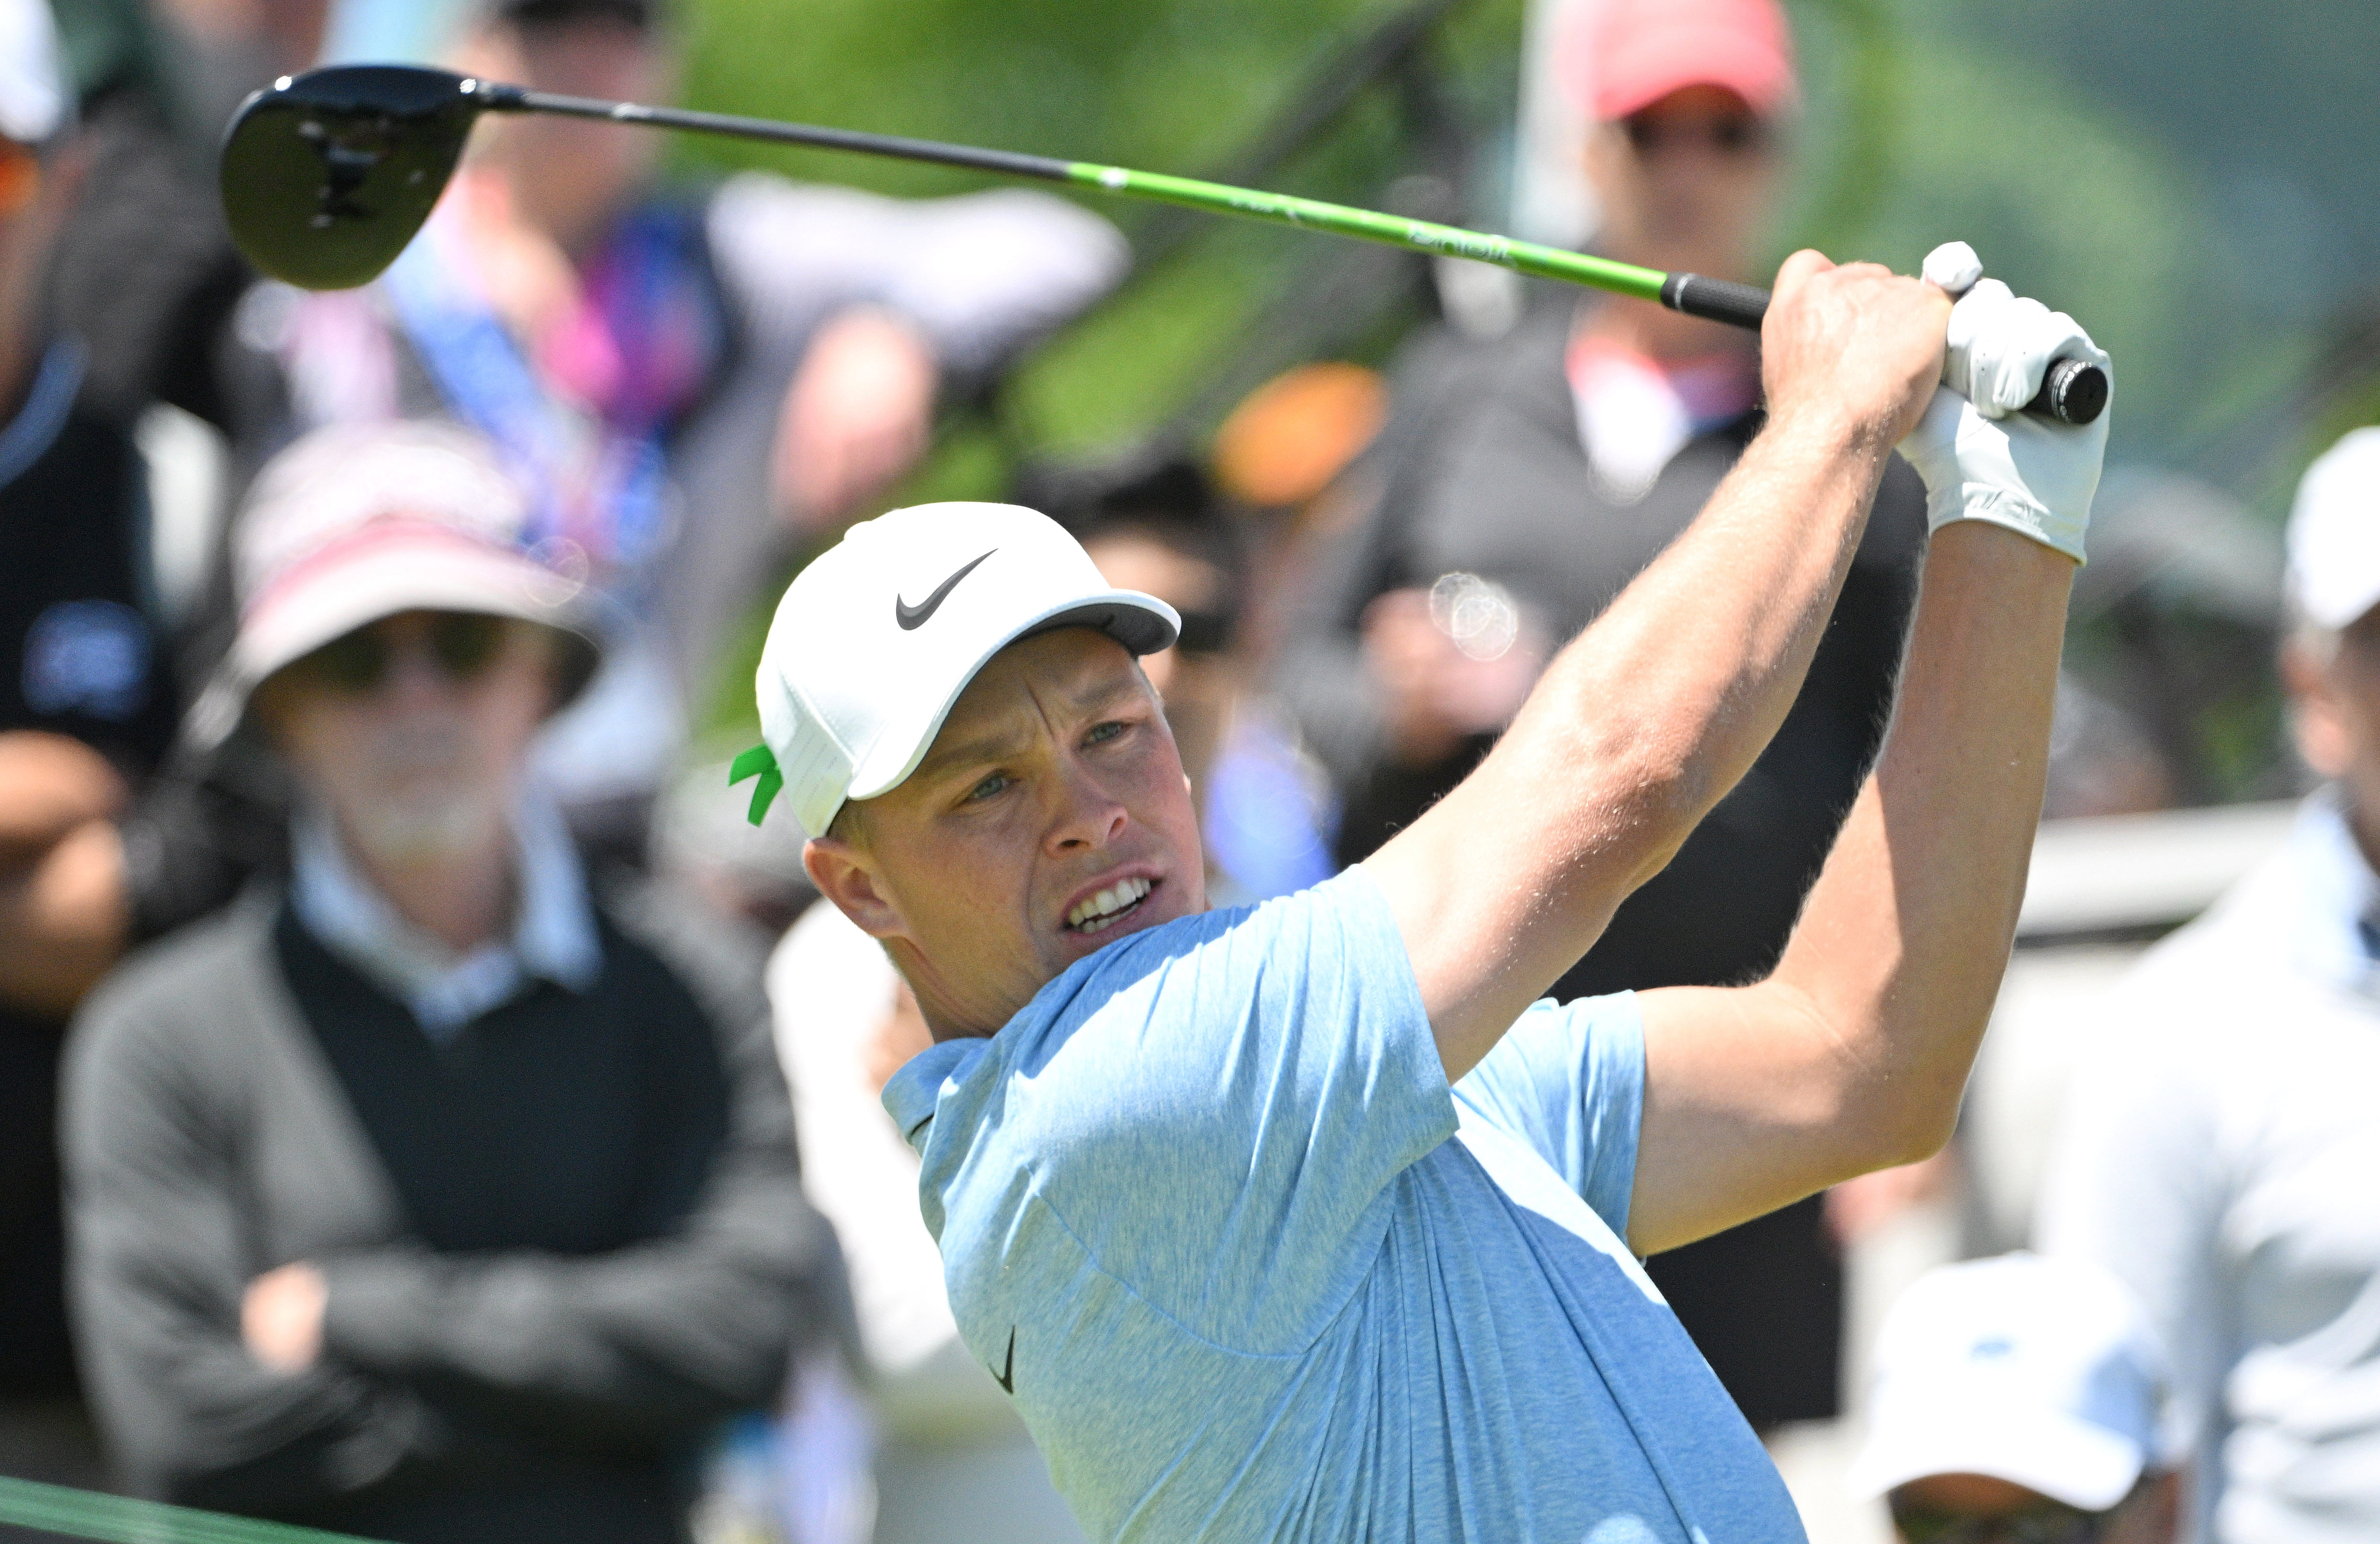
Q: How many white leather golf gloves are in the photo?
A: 1